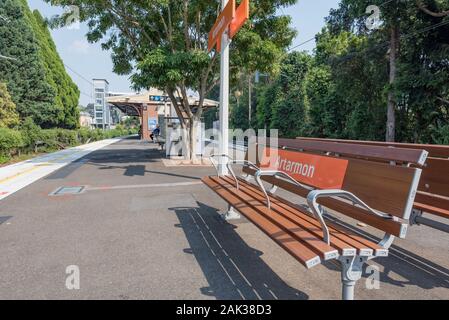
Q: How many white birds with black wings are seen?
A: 0